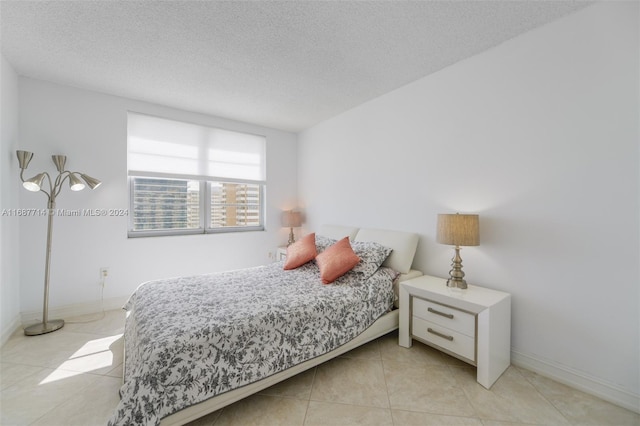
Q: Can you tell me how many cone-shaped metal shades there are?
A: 5